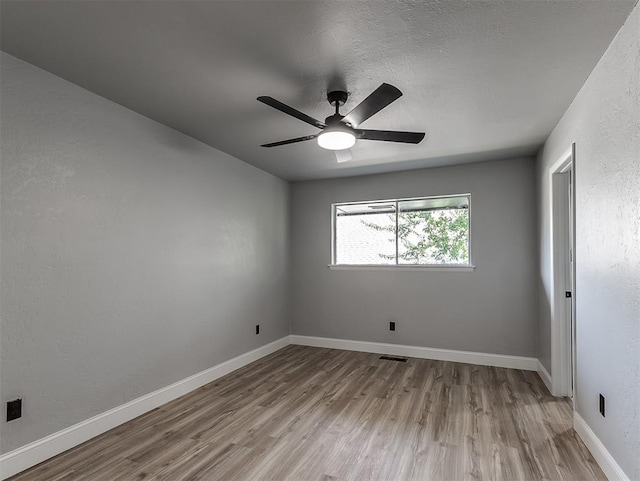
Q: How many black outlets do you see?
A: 4